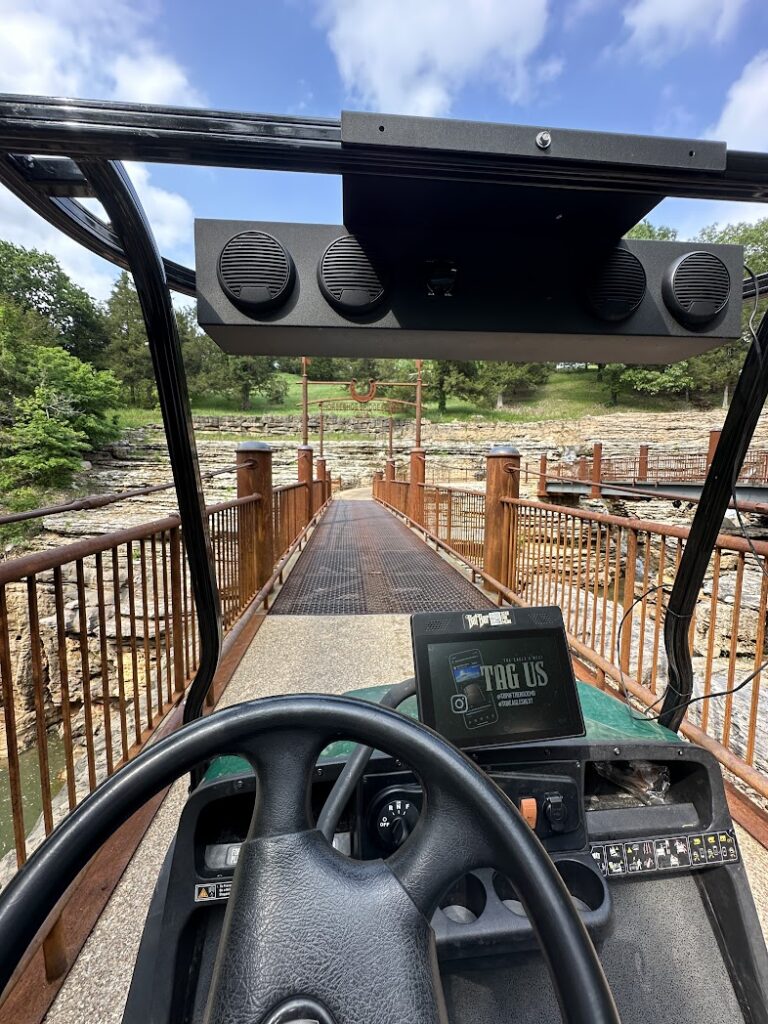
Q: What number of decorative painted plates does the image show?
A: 0